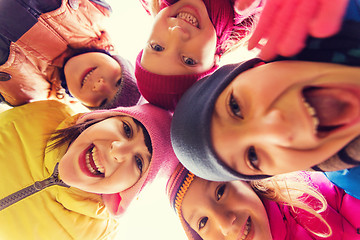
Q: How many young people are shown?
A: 5